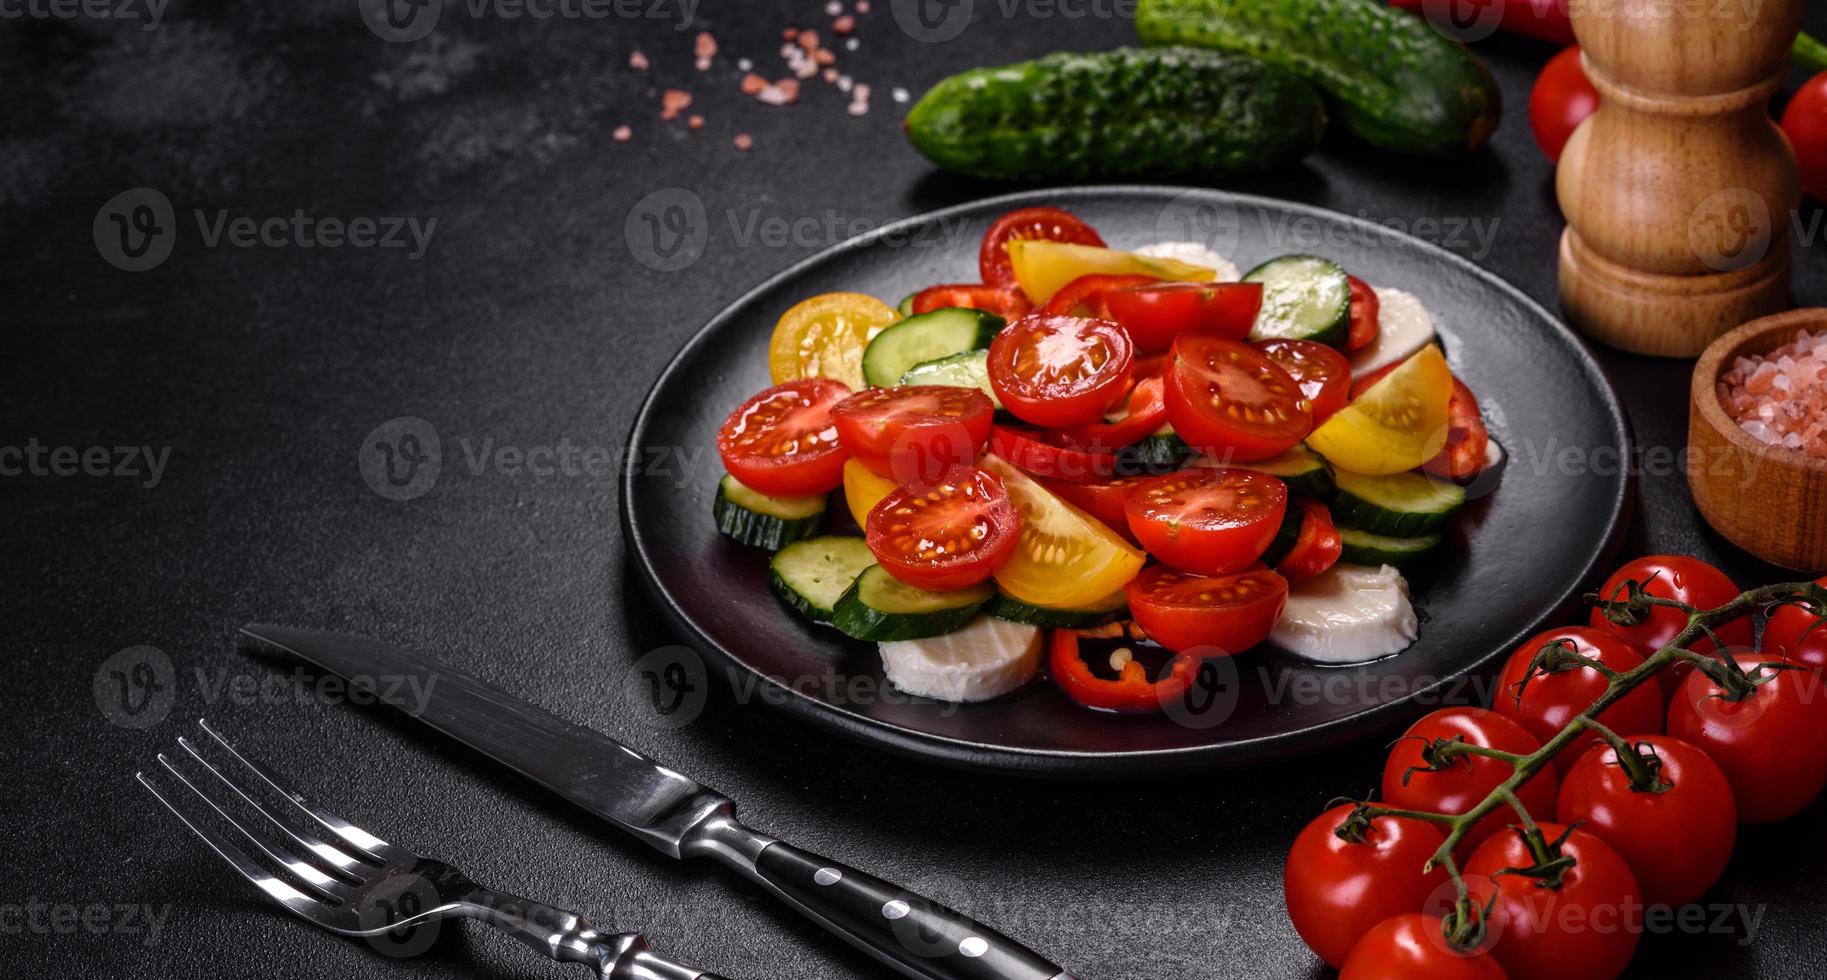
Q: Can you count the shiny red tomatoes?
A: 11